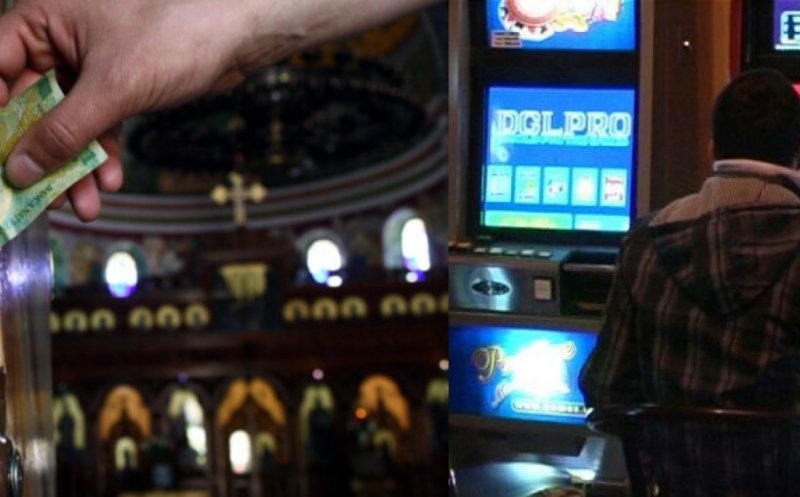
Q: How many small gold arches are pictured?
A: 12